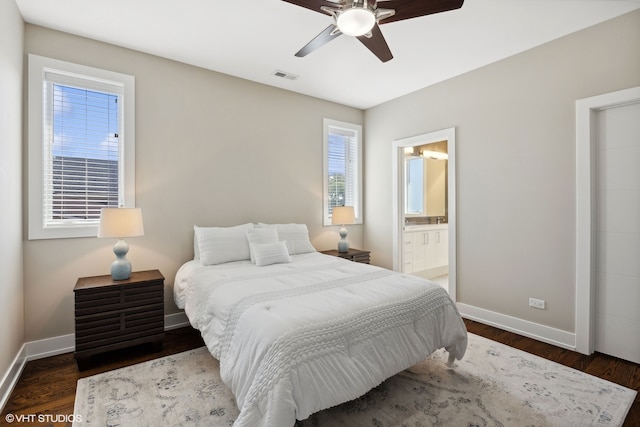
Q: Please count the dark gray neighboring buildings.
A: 1